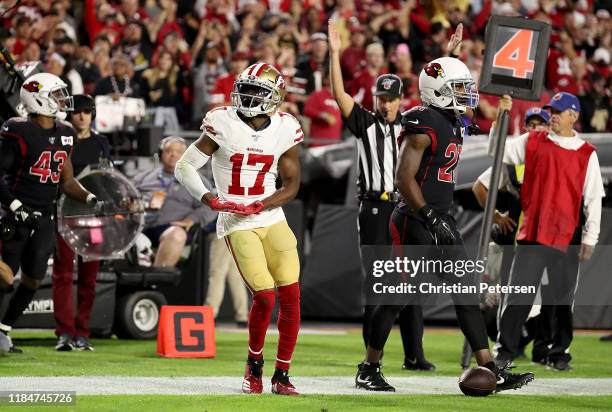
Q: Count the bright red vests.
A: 1